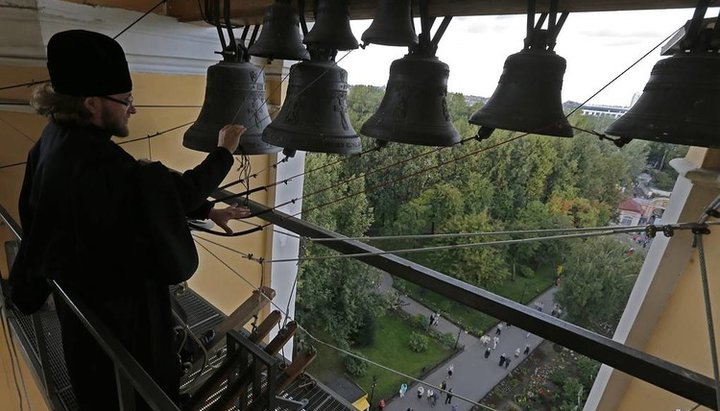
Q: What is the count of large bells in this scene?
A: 5